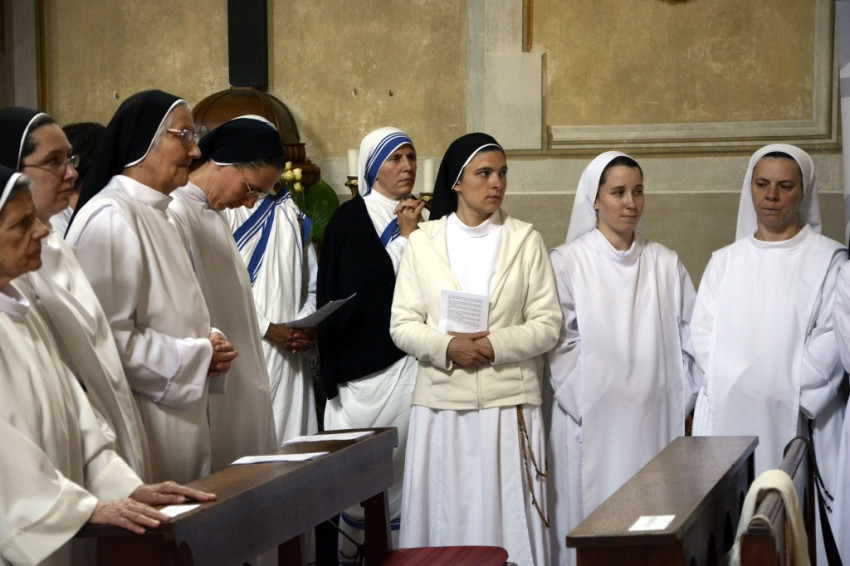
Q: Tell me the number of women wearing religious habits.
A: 9